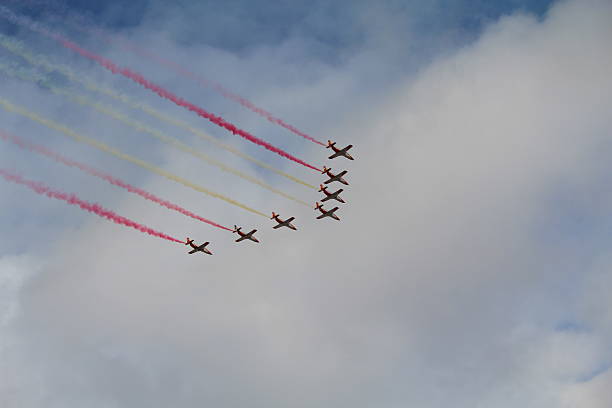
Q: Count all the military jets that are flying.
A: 7